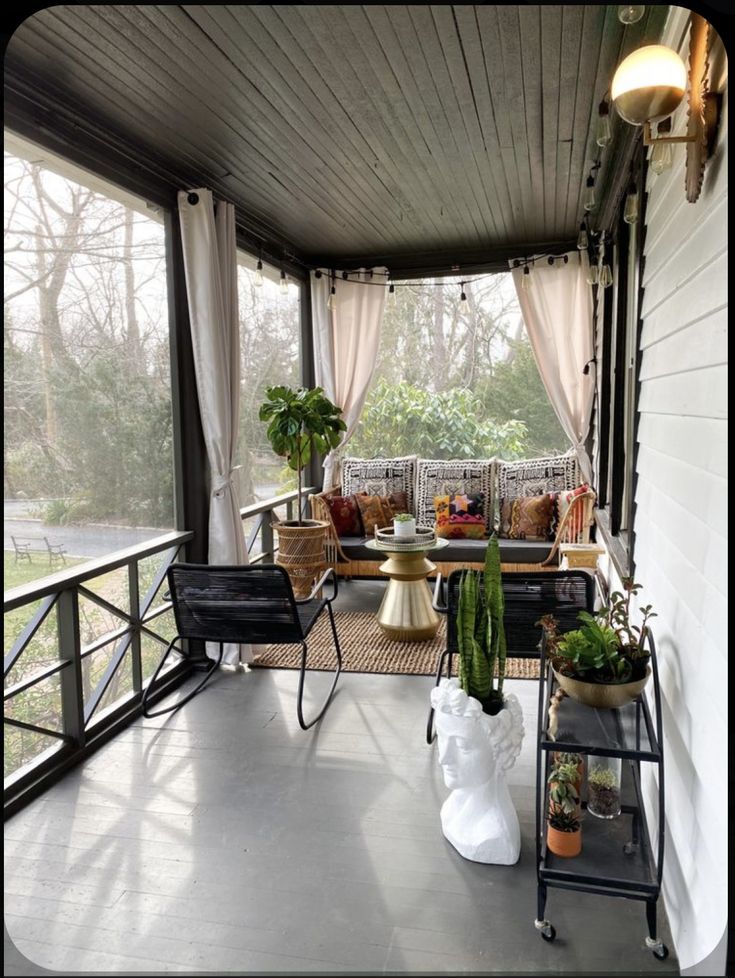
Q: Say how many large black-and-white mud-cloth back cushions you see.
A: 3